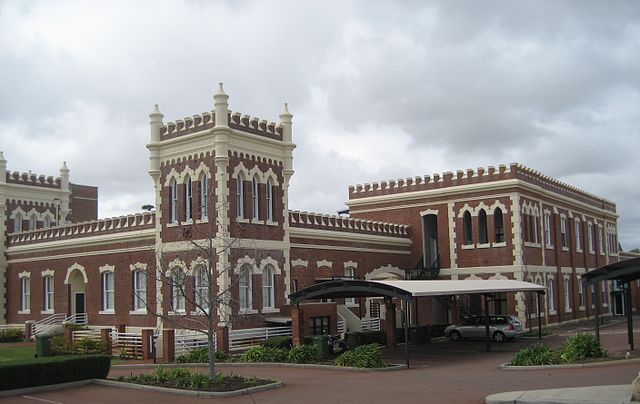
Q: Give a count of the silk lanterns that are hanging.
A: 0